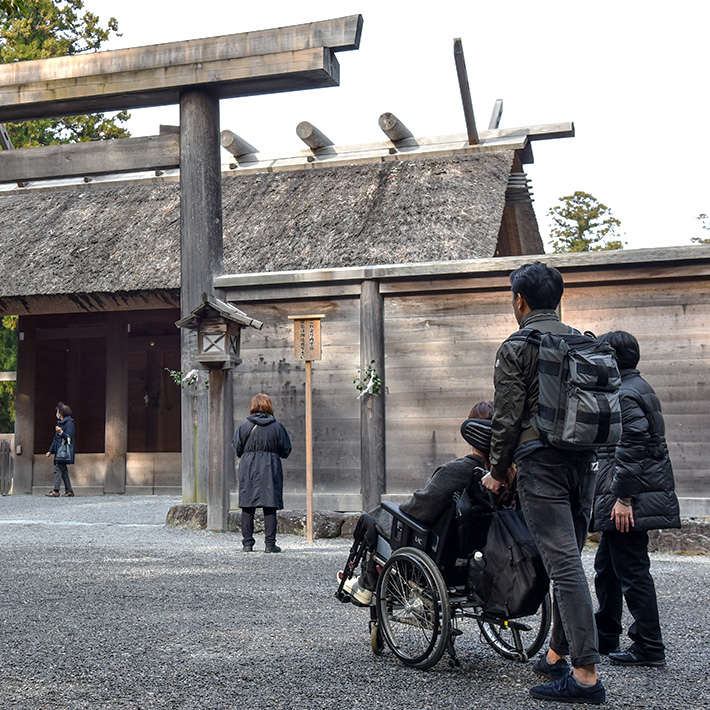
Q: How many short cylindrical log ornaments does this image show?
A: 3